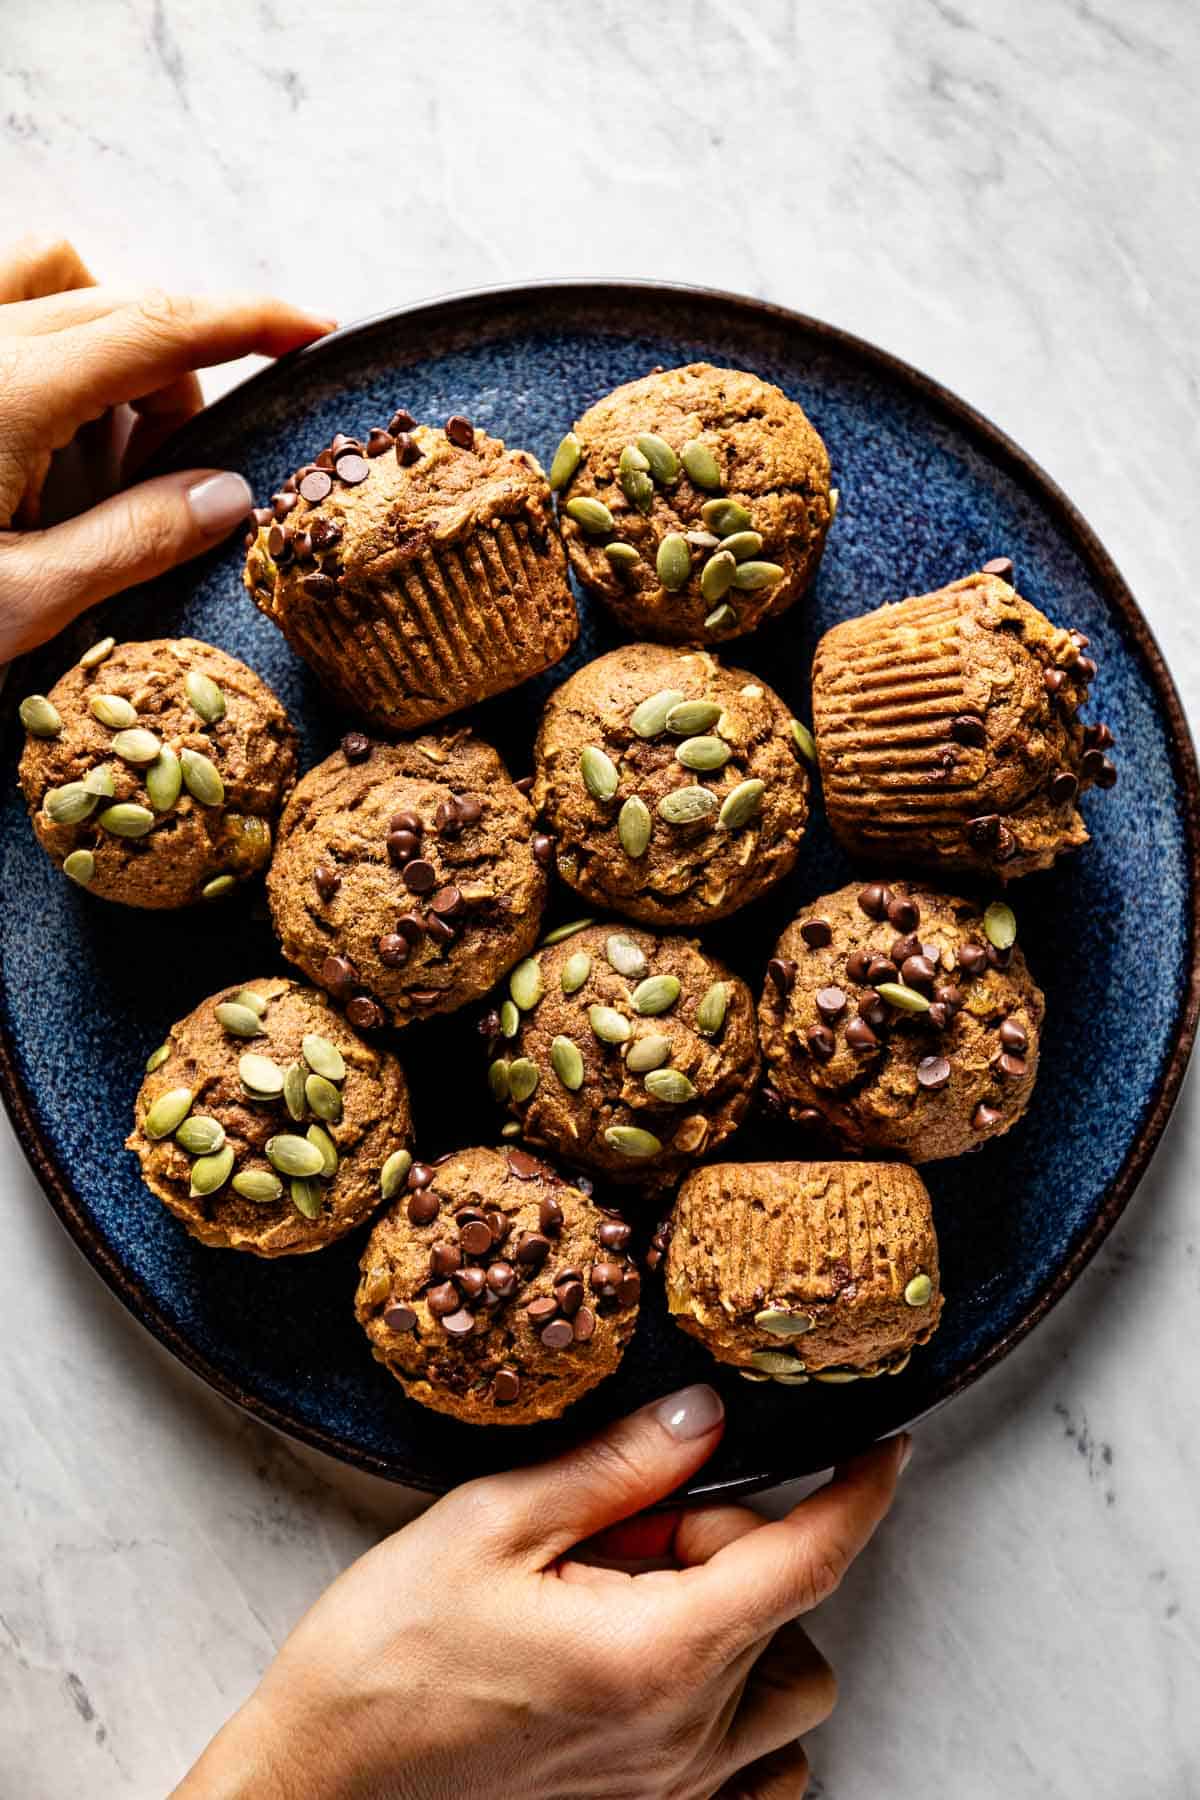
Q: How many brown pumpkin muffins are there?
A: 11